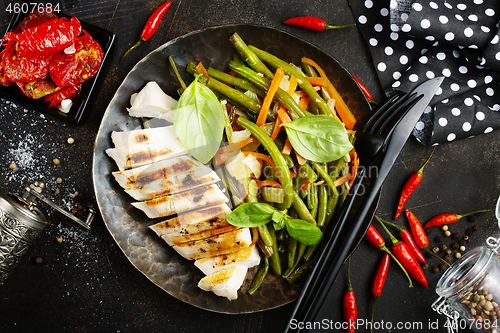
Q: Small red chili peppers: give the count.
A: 11